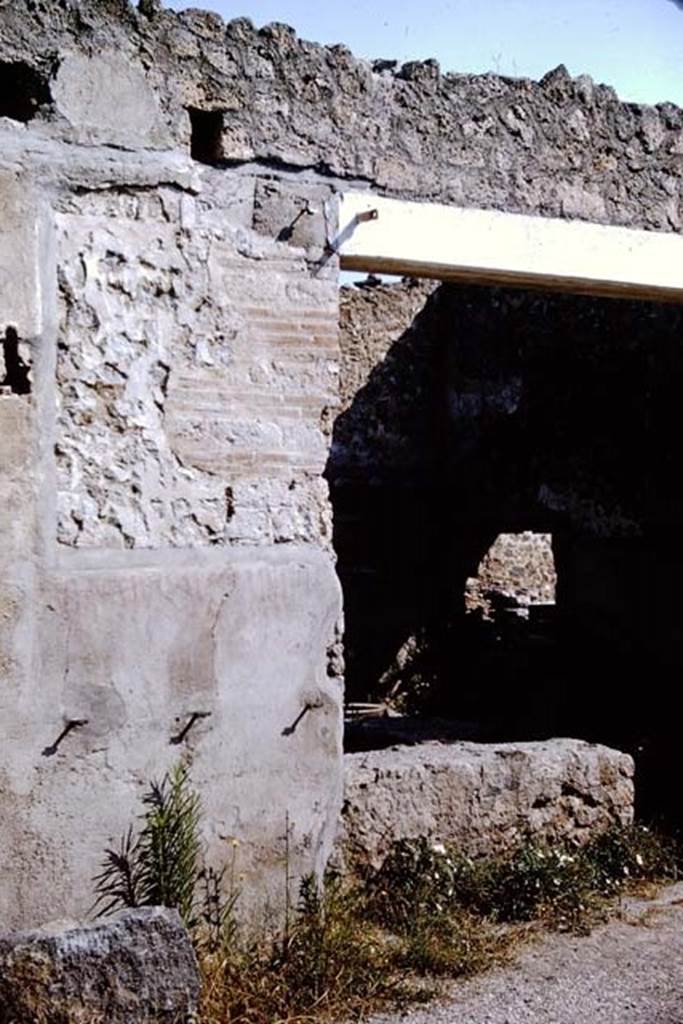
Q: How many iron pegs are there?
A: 5